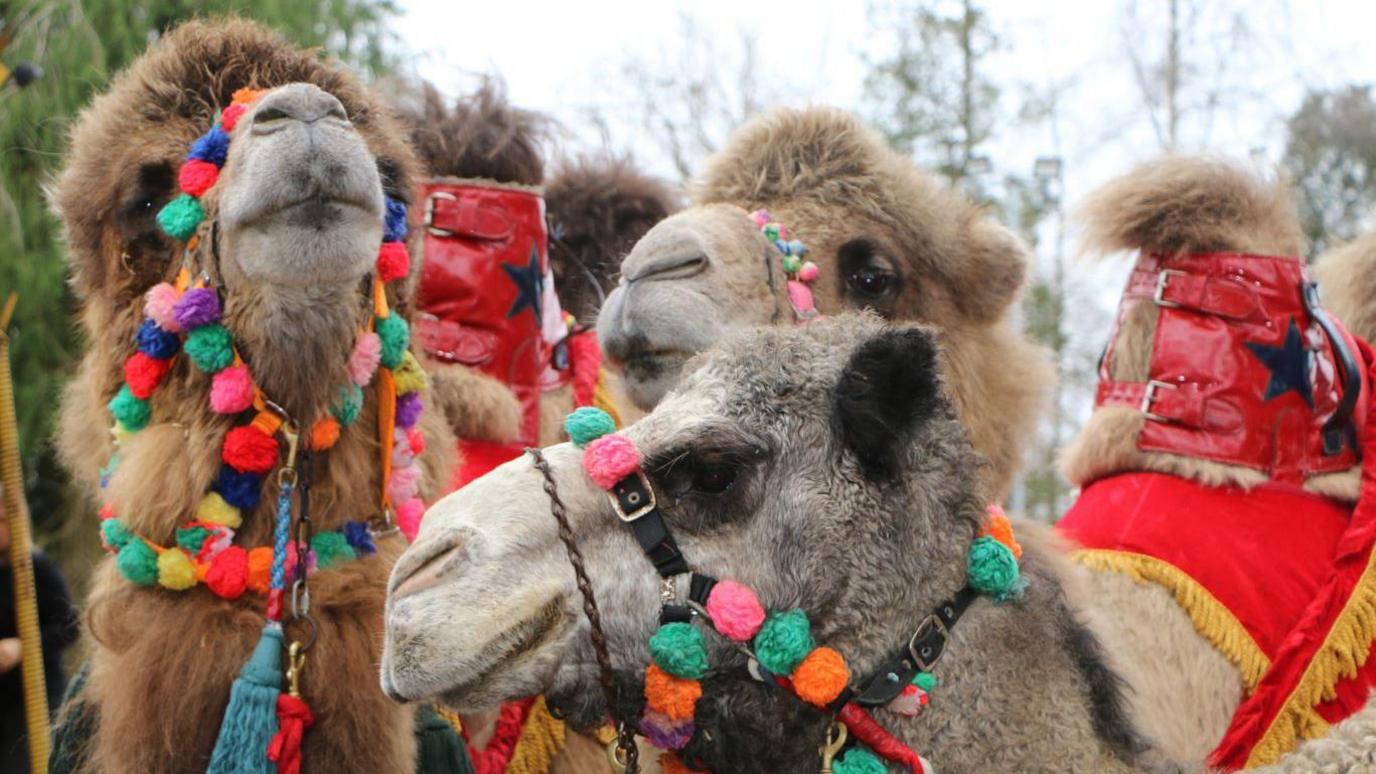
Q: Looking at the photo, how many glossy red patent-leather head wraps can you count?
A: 2